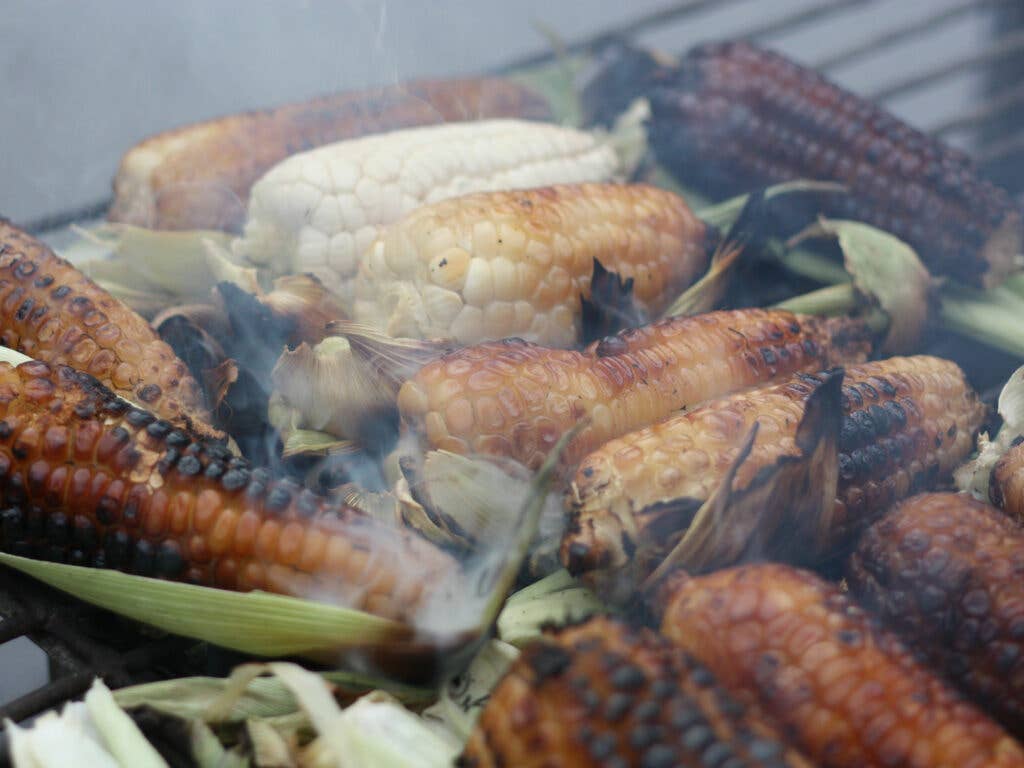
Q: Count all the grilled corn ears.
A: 12